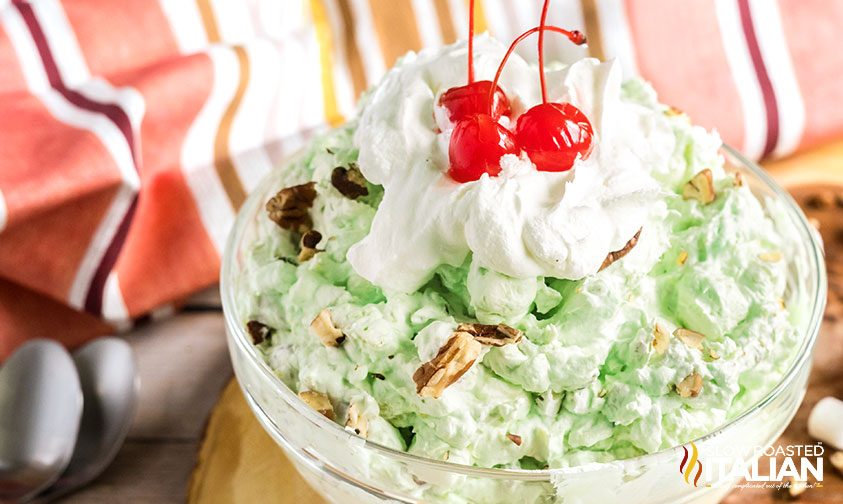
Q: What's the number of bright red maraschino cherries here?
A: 3